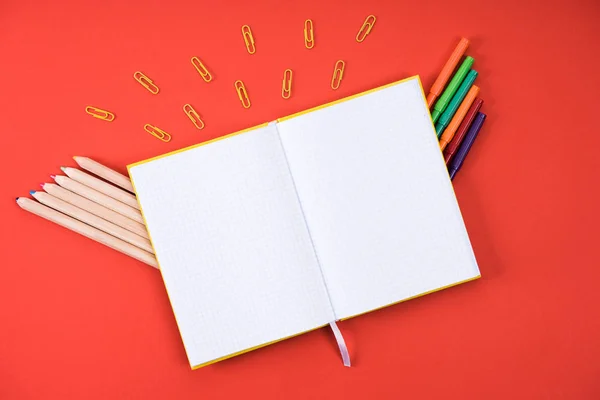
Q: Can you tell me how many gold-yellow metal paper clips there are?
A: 11